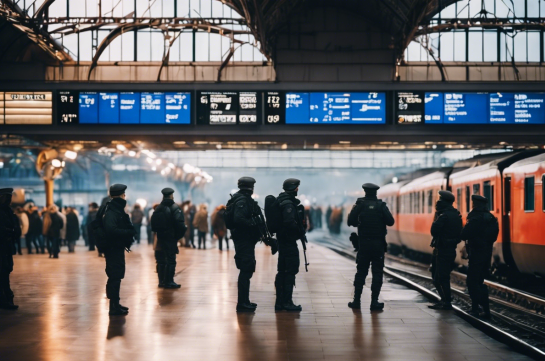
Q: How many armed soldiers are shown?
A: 8